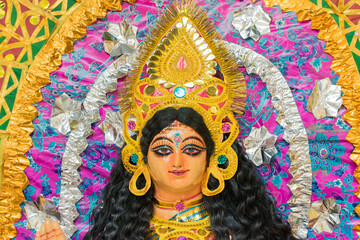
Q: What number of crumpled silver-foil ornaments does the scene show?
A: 8